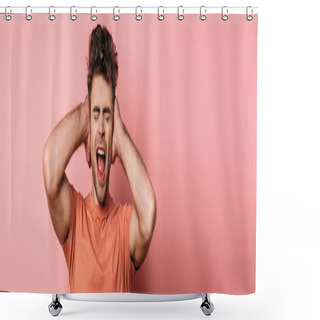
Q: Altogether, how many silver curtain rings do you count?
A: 12